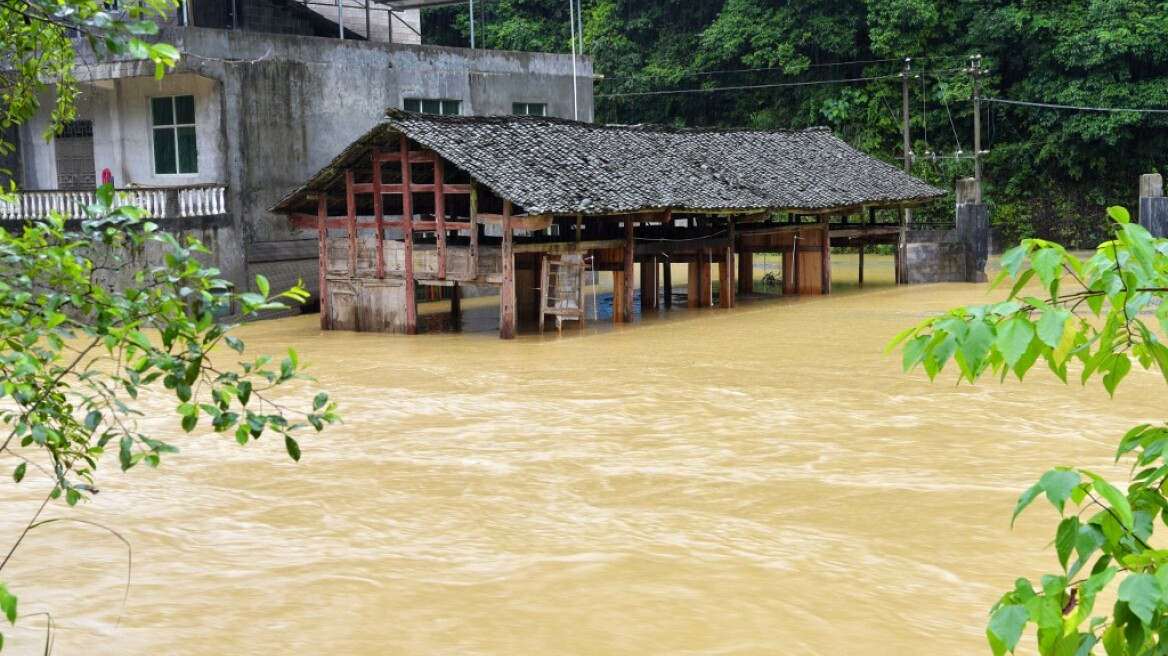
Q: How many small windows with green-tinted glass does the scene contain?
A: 2